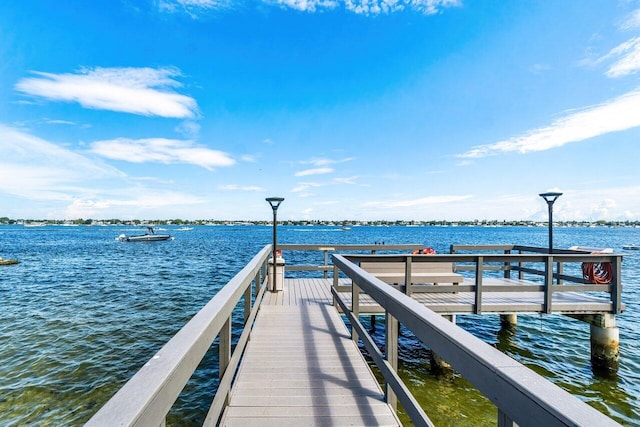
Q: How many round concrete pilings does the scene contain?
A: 3